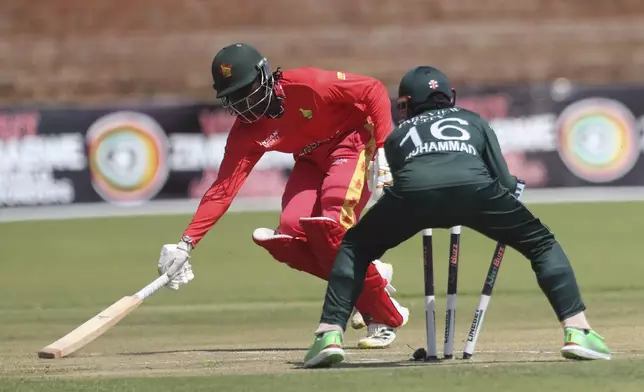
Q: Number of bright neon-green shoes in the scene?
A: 2